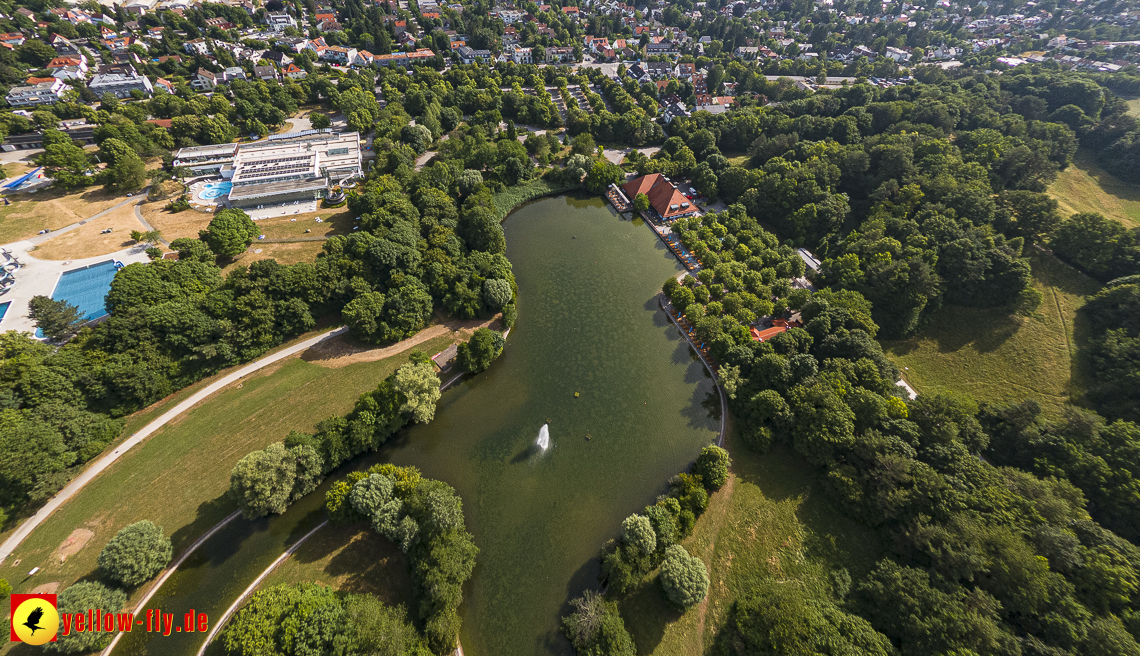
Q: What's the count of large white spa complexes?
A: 1